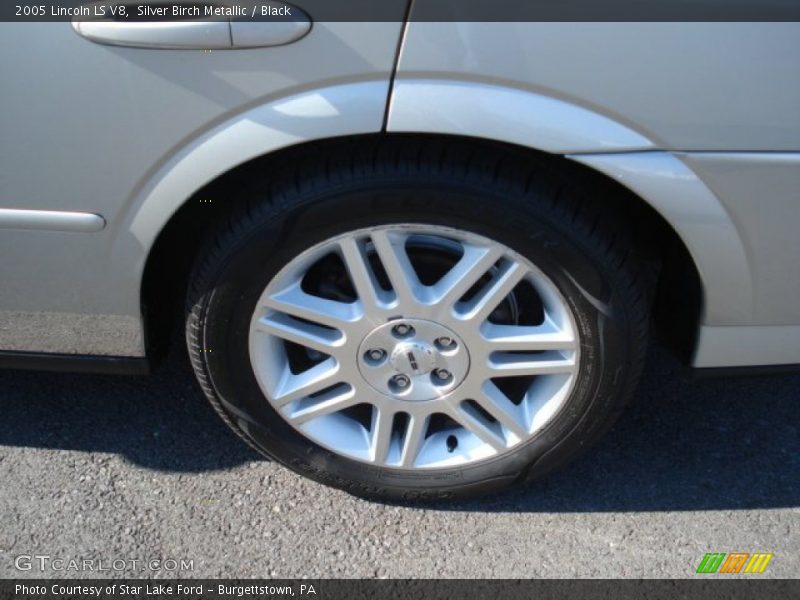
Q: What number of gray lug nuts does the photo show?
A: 5